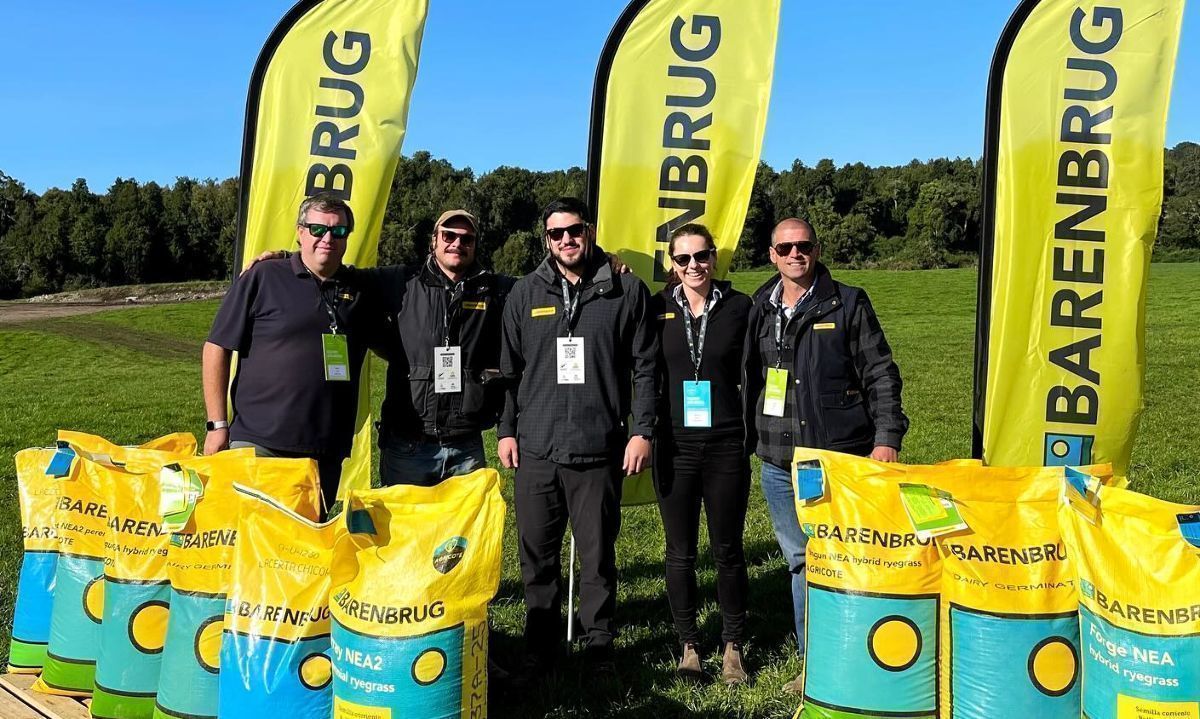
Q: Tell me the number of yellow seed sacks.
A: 9